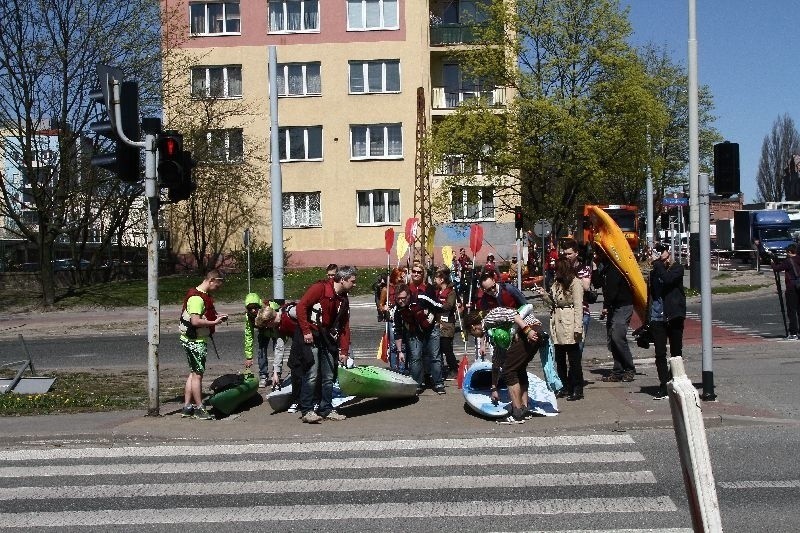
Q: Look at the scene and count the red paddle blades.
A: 5